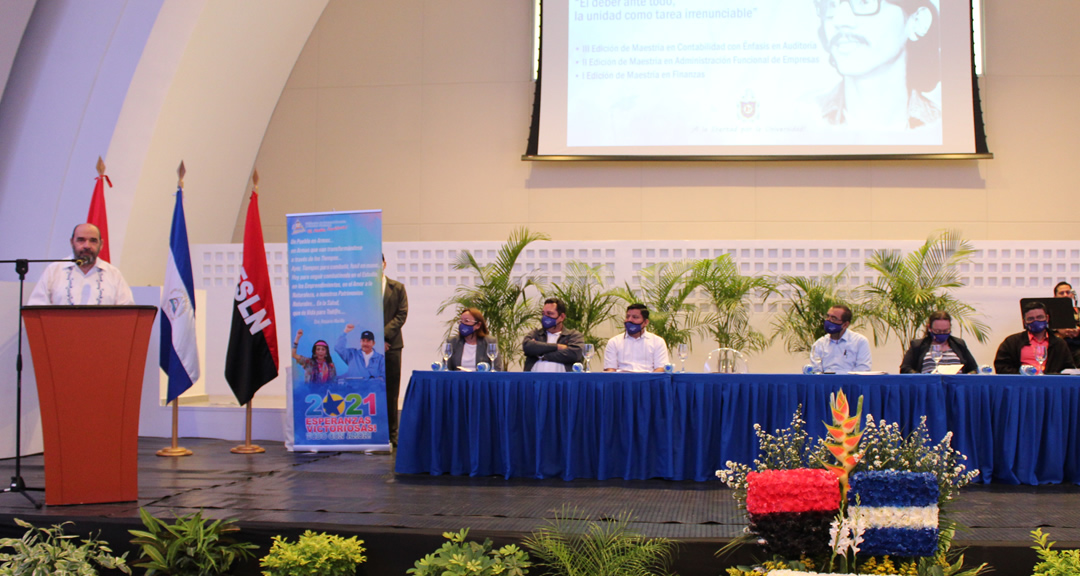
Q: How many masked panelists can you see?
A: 6